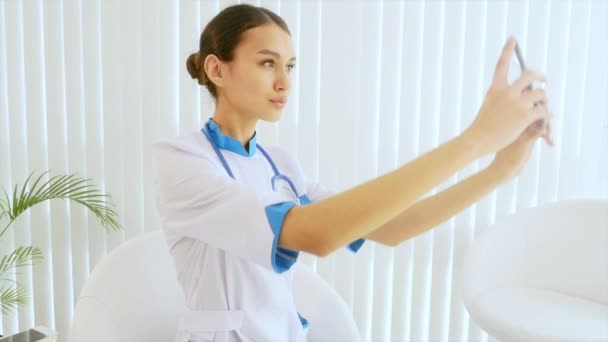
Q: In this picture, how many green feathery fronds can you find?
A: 3